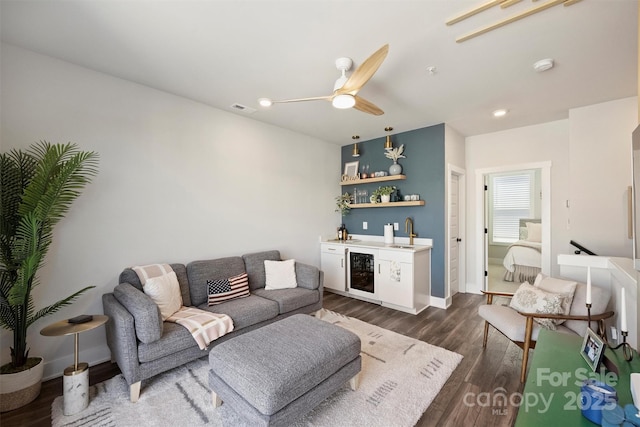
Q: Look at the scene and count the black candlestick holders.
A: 2